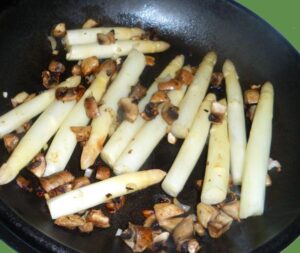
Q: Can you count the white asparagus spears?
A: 14